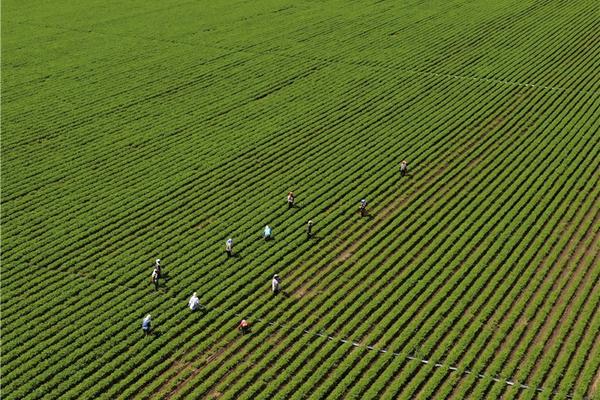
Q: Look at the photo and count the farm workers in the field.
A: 12